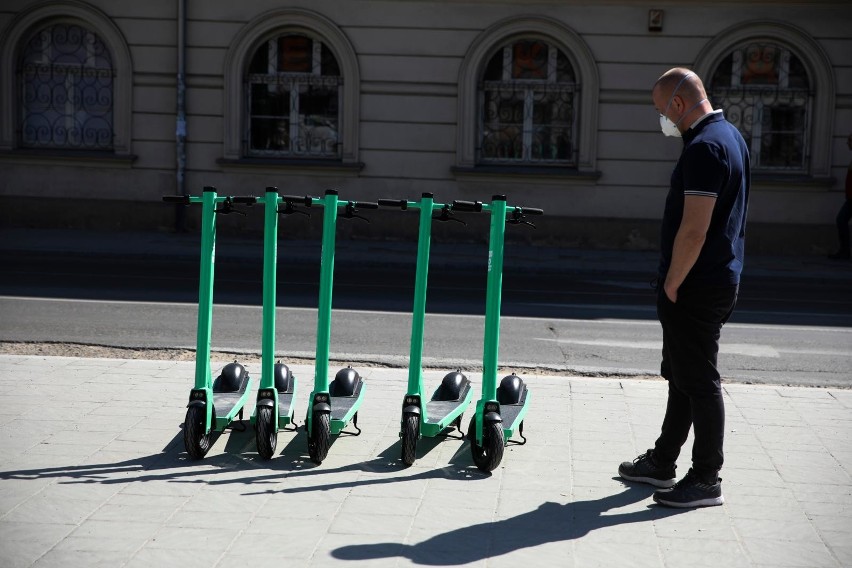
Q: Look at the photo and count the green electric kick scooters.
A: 5